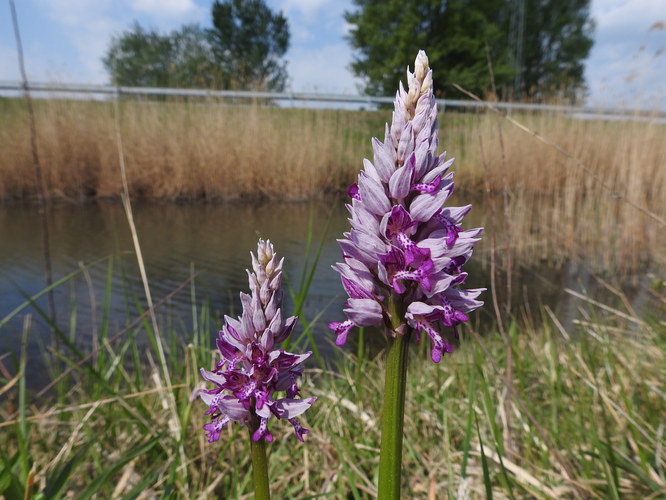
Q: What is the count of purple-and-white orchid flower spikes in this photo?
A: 2